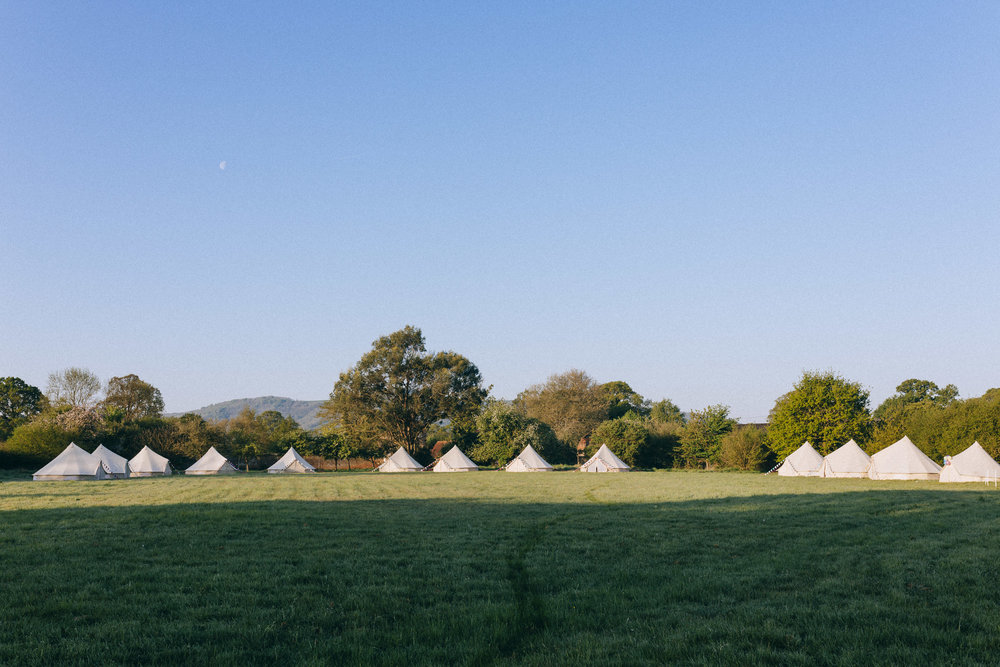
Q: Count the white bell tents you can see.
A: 13